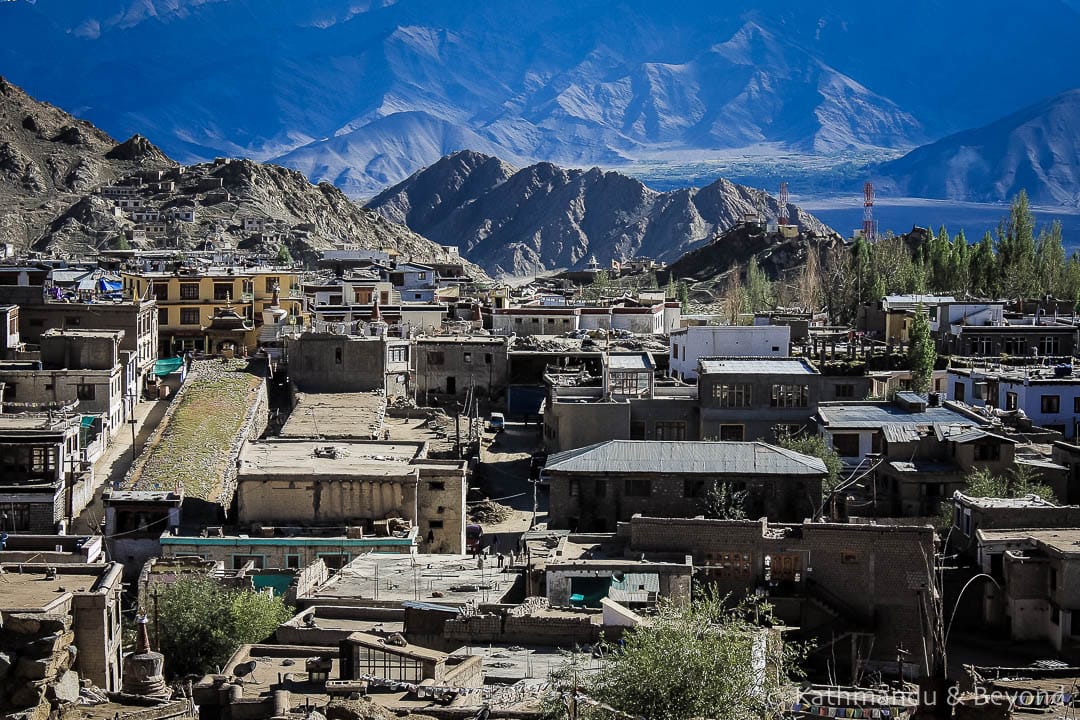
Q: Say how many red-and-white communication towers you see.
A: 2